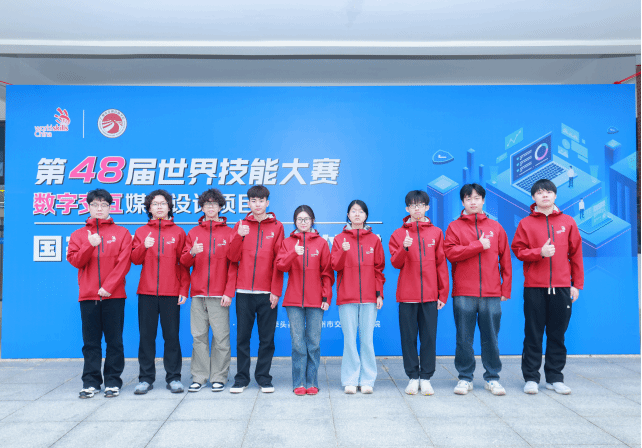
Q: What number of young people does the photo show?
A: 9